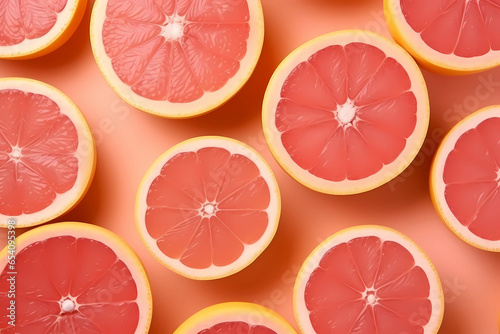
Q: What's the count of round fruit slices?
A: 10